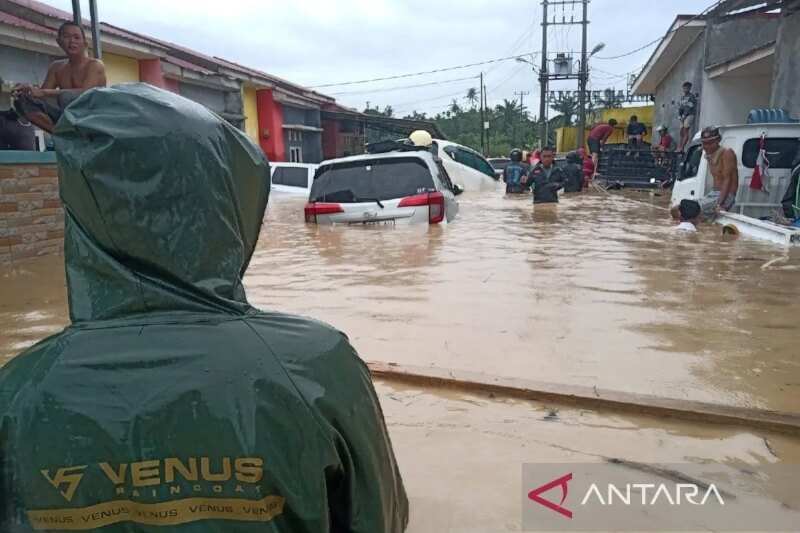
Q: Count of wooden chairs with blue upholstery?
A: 0